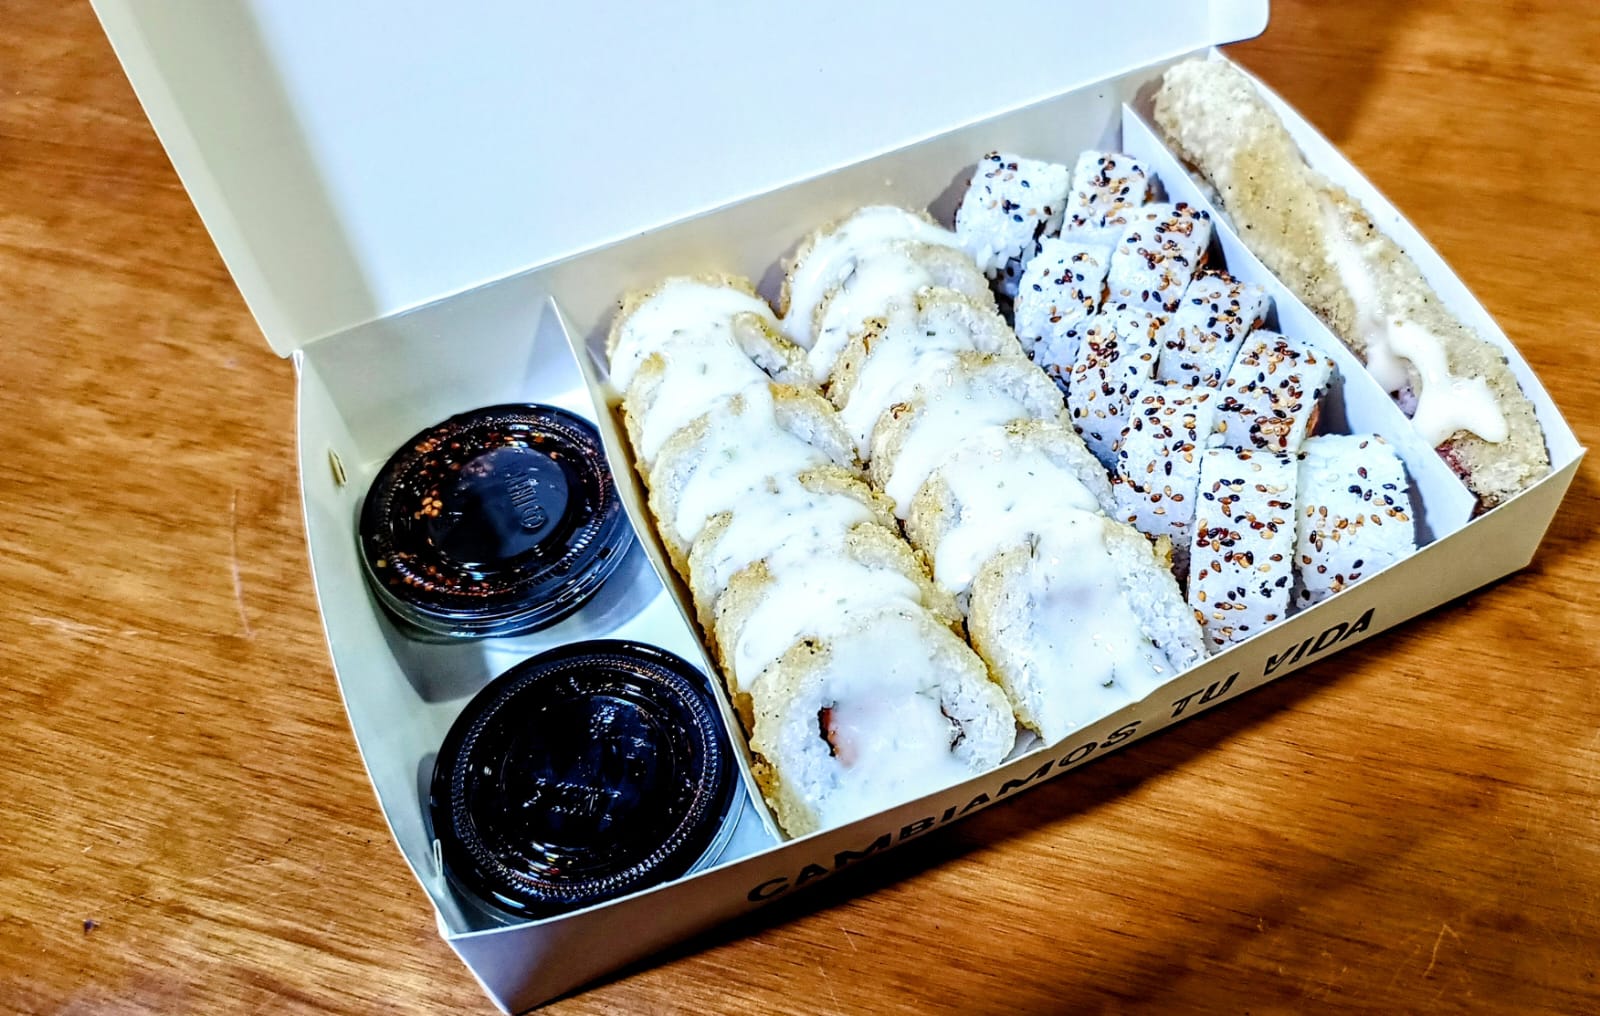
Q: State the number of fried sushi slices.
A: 12